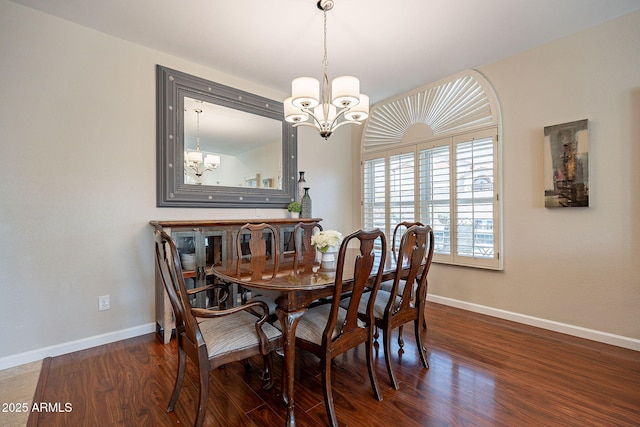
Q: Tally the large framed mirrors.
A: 1